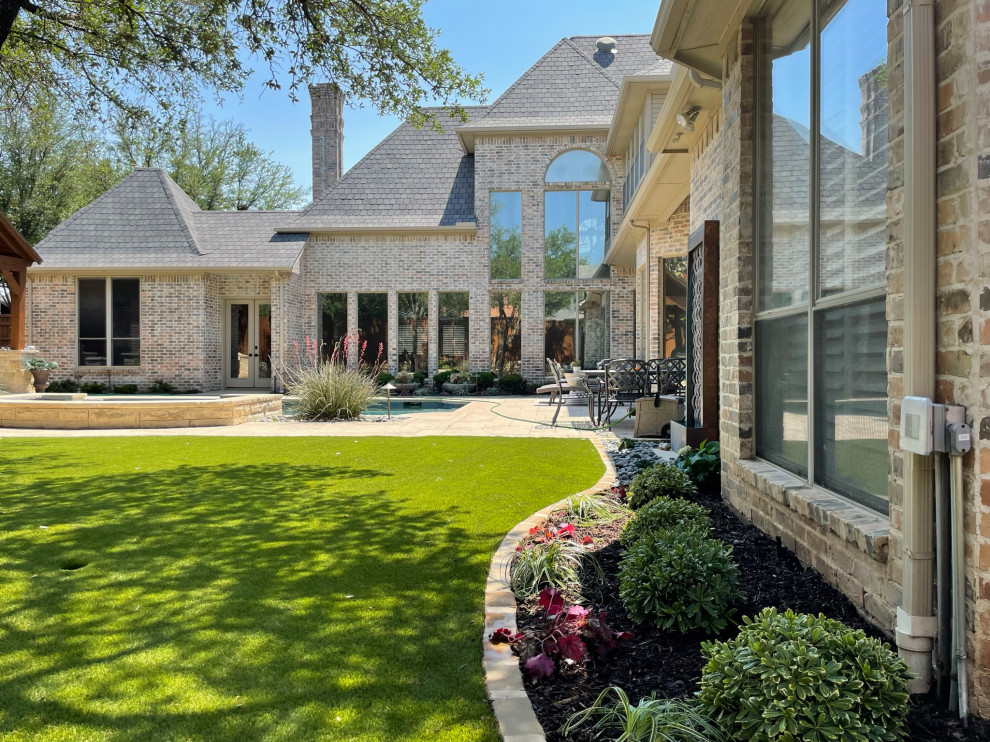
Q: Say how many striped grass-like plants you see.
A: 3